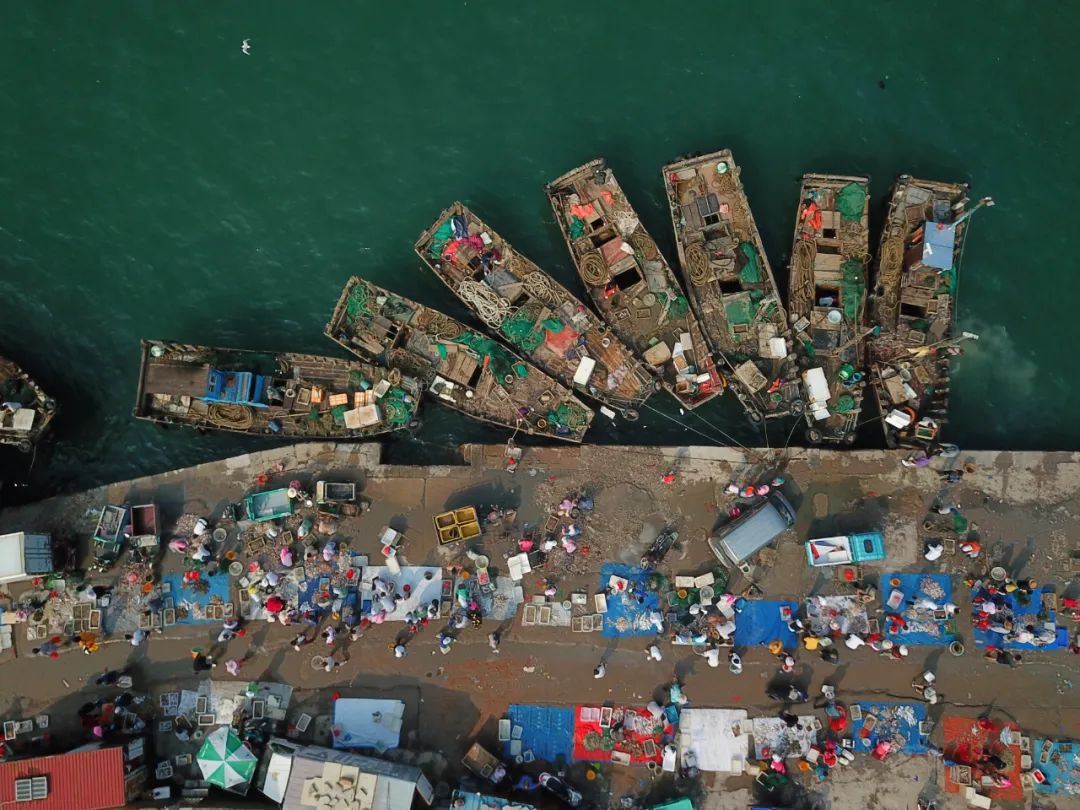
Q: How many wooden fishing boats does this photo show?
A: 8